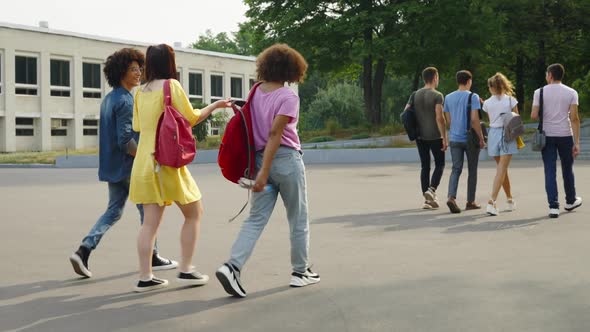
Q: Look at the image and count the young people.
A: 7